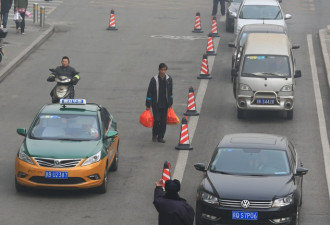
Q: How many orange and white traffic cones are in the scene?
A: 8